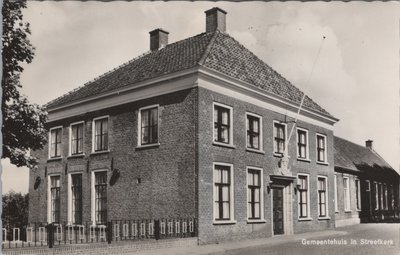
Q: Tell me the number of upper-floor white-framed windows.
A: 9